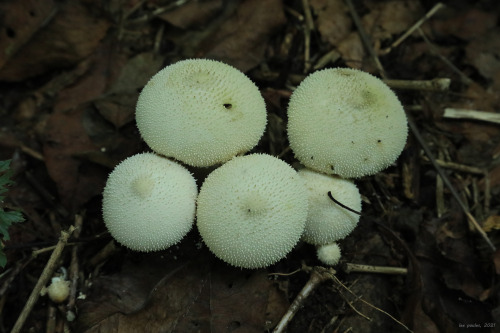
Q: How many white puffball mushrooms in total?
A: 6